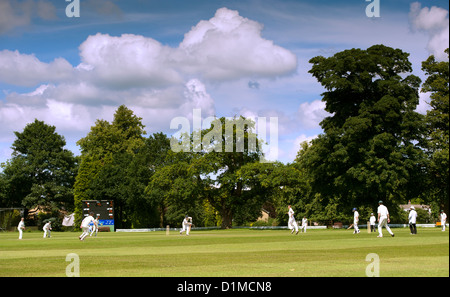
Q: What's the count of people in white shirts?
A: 12